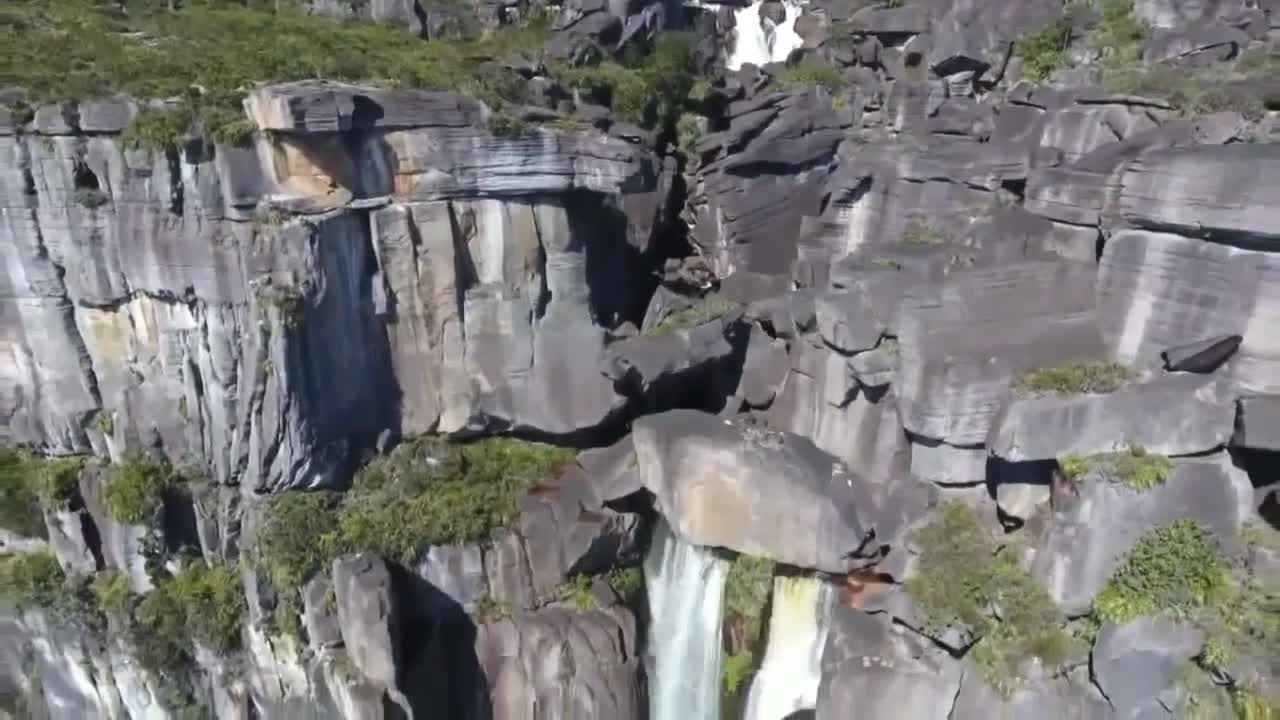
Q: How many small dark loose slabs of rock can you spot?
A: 1